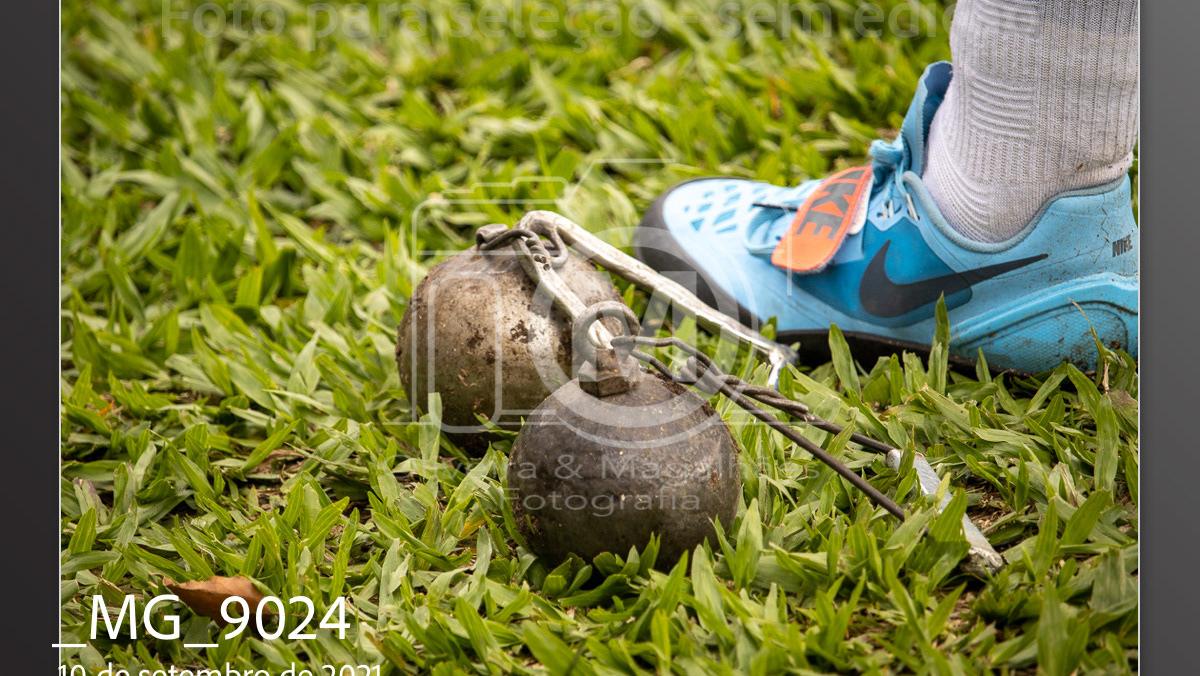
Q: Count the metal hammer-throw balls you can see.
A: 2